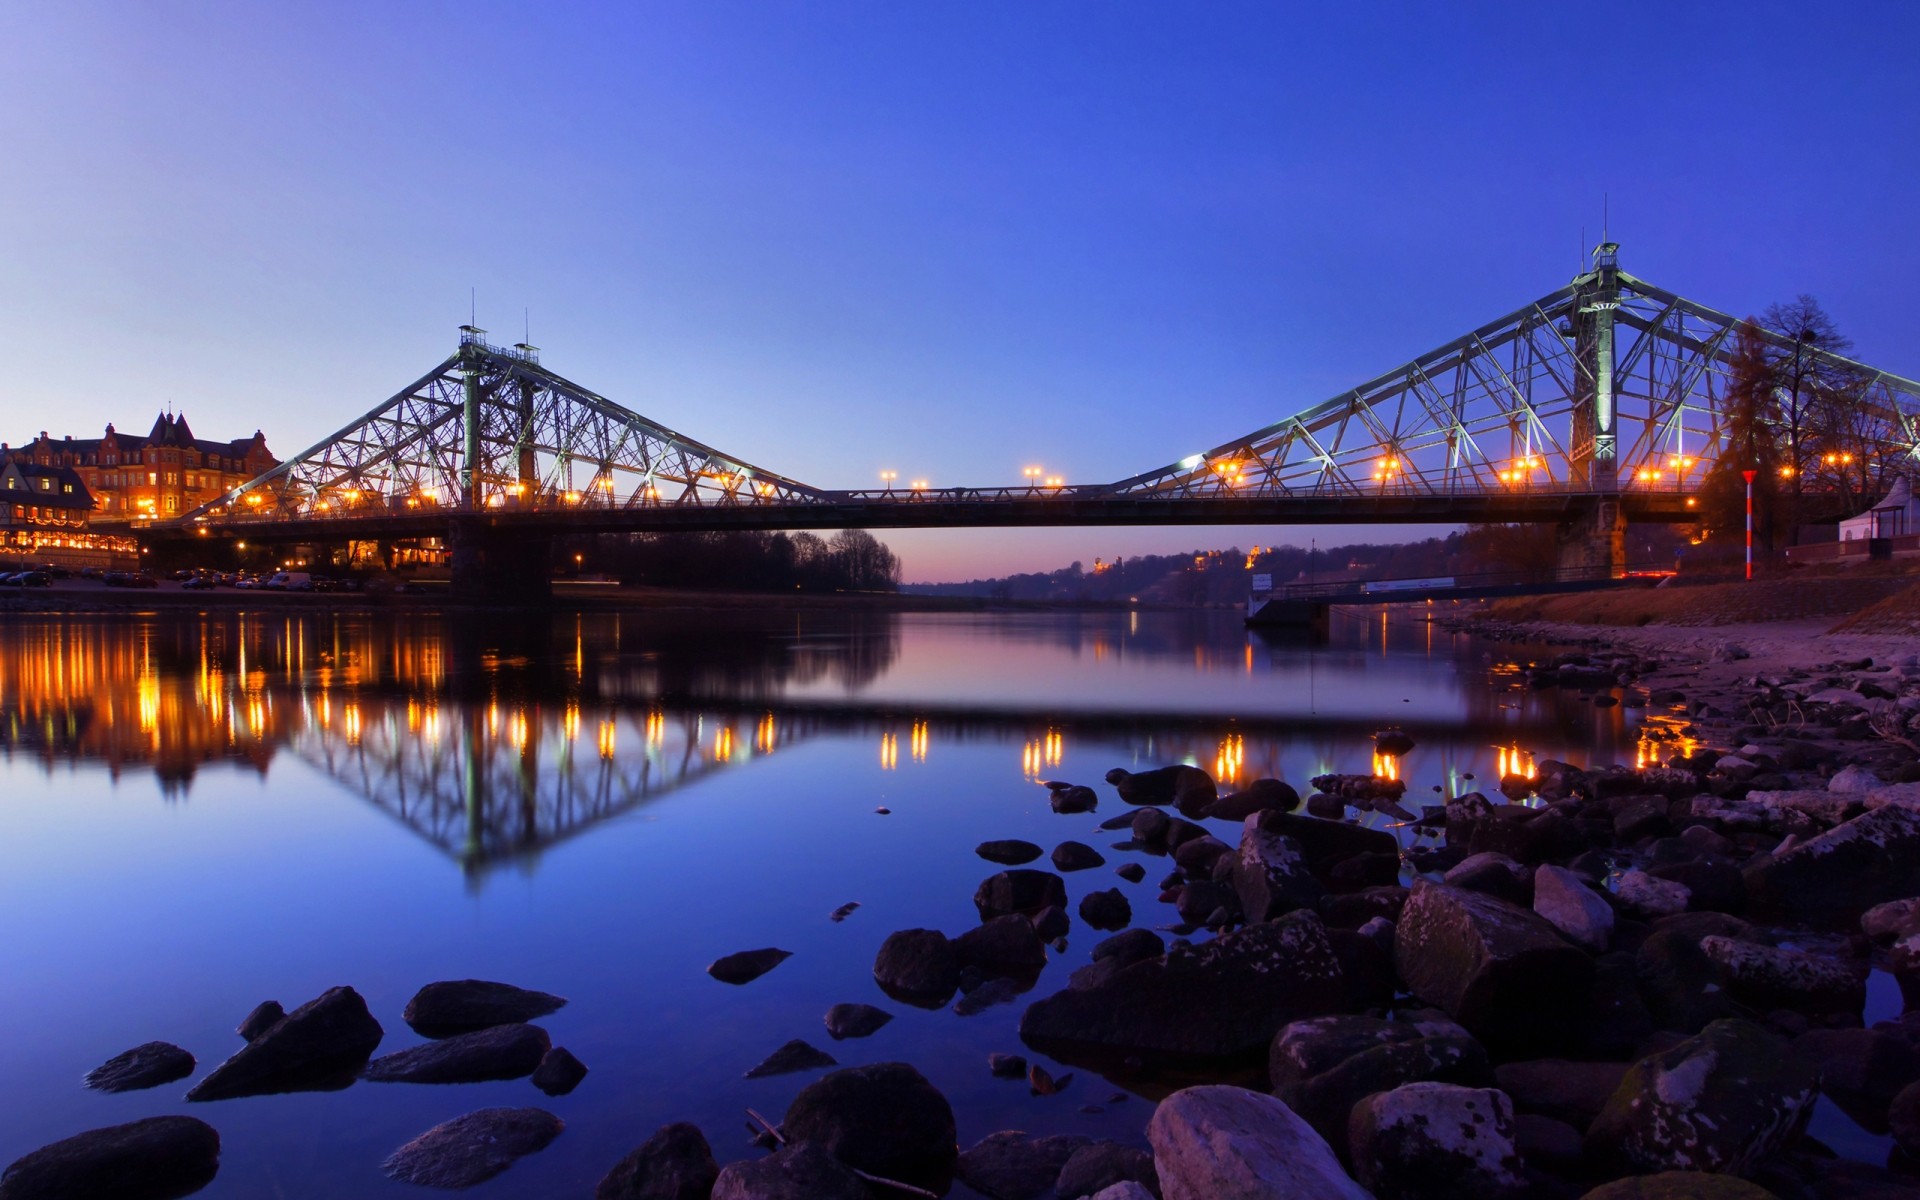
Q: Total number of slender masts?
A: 4